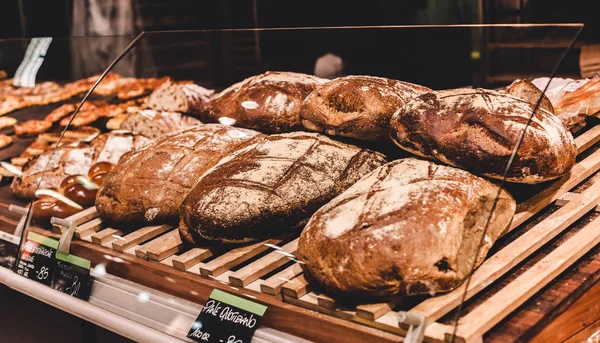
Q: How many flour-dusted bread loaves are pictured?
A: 6